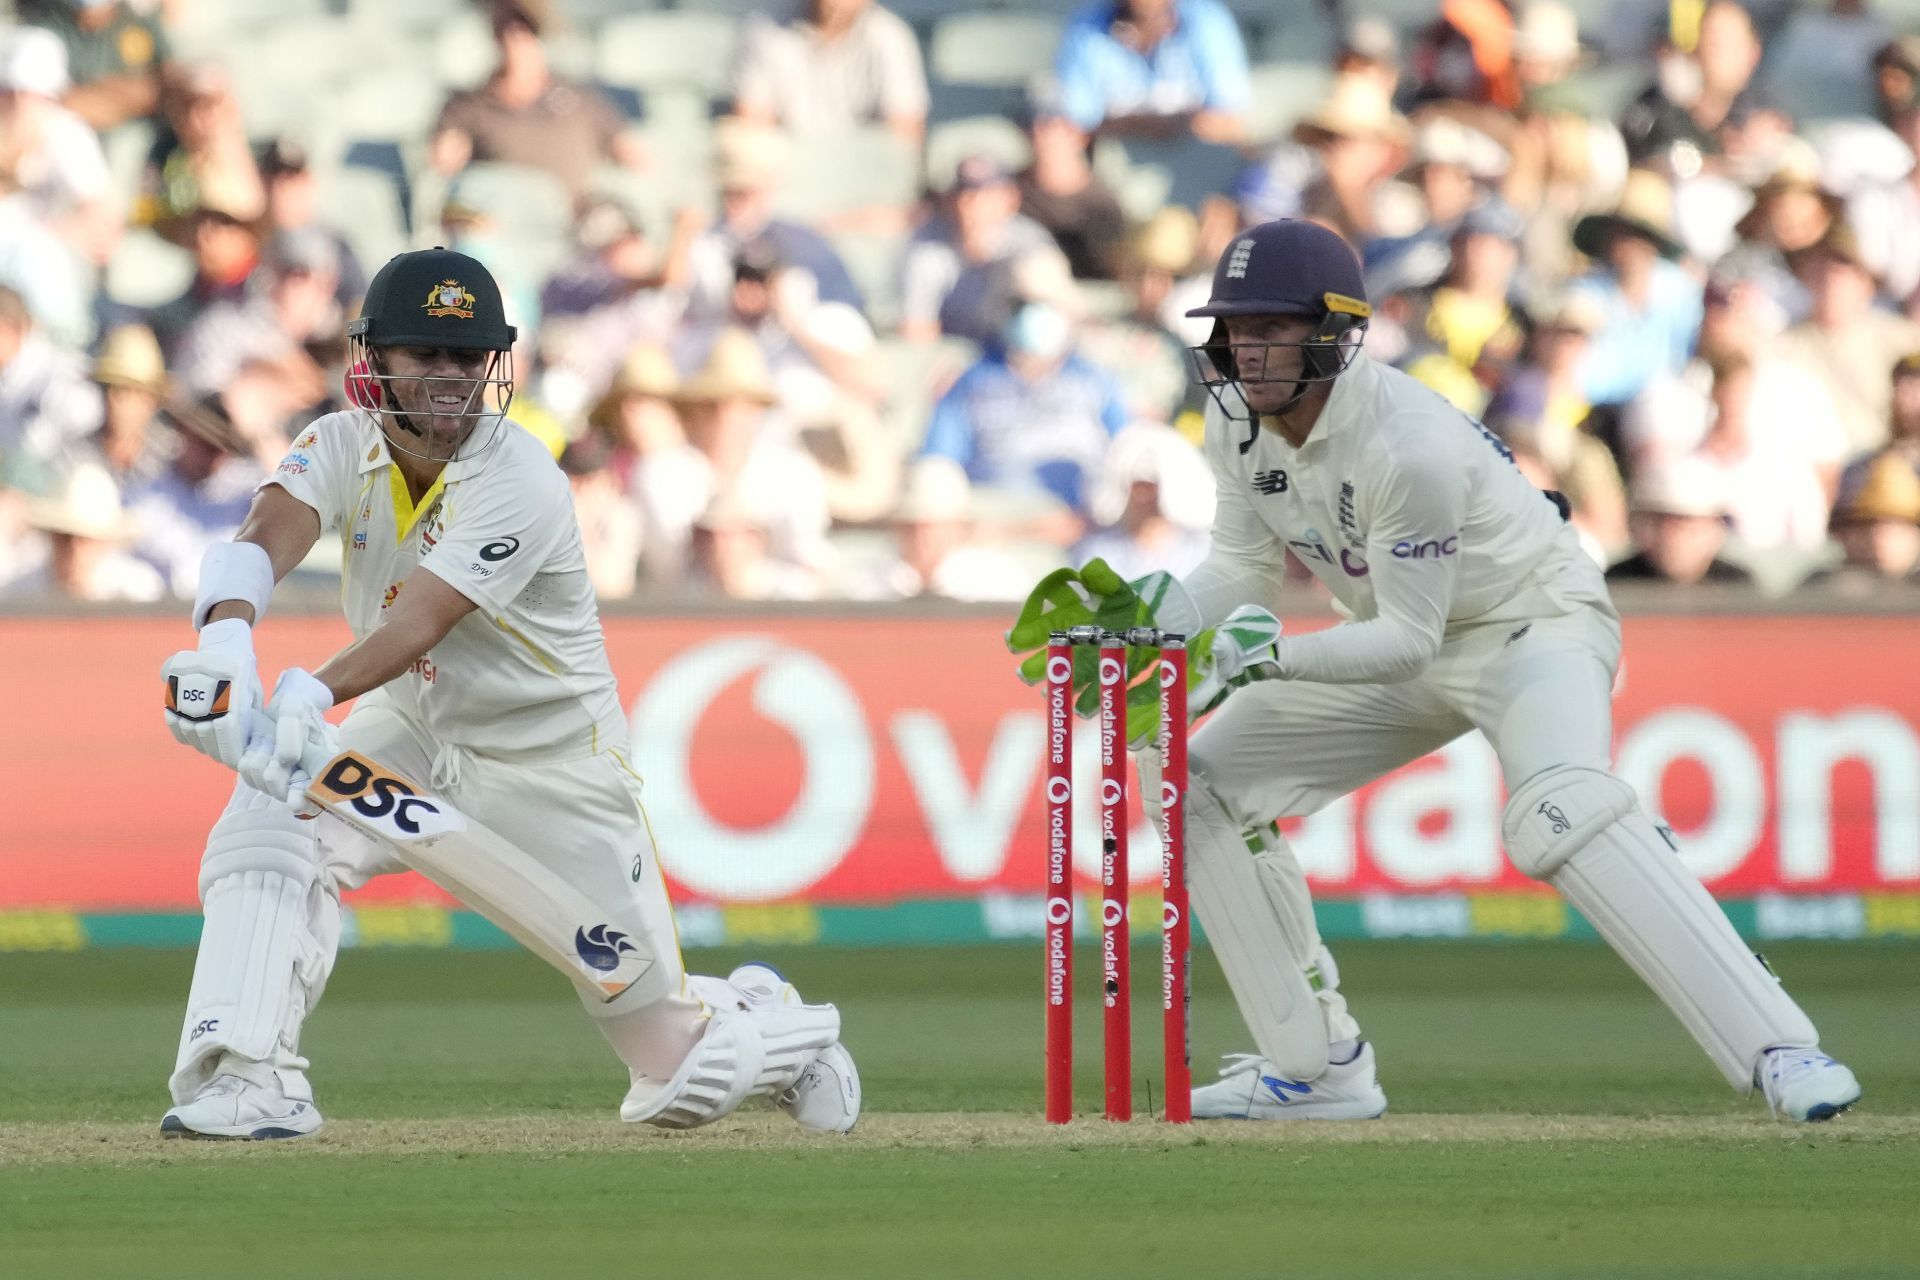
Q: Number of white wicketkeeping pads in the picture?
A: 2